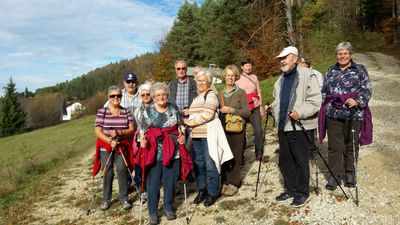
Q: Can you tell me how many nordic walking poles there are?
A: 8